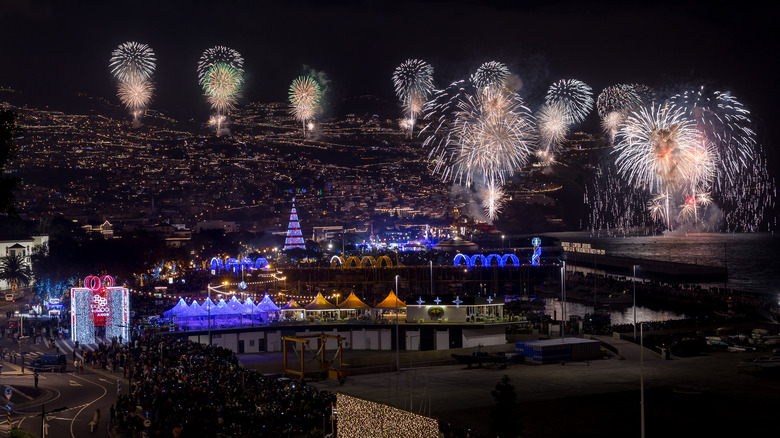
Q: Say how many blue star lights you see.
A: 4